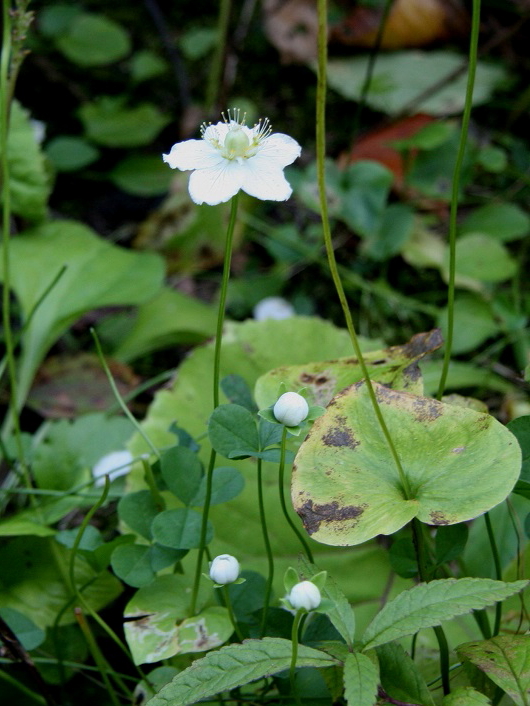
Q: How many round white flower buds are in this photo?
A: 3